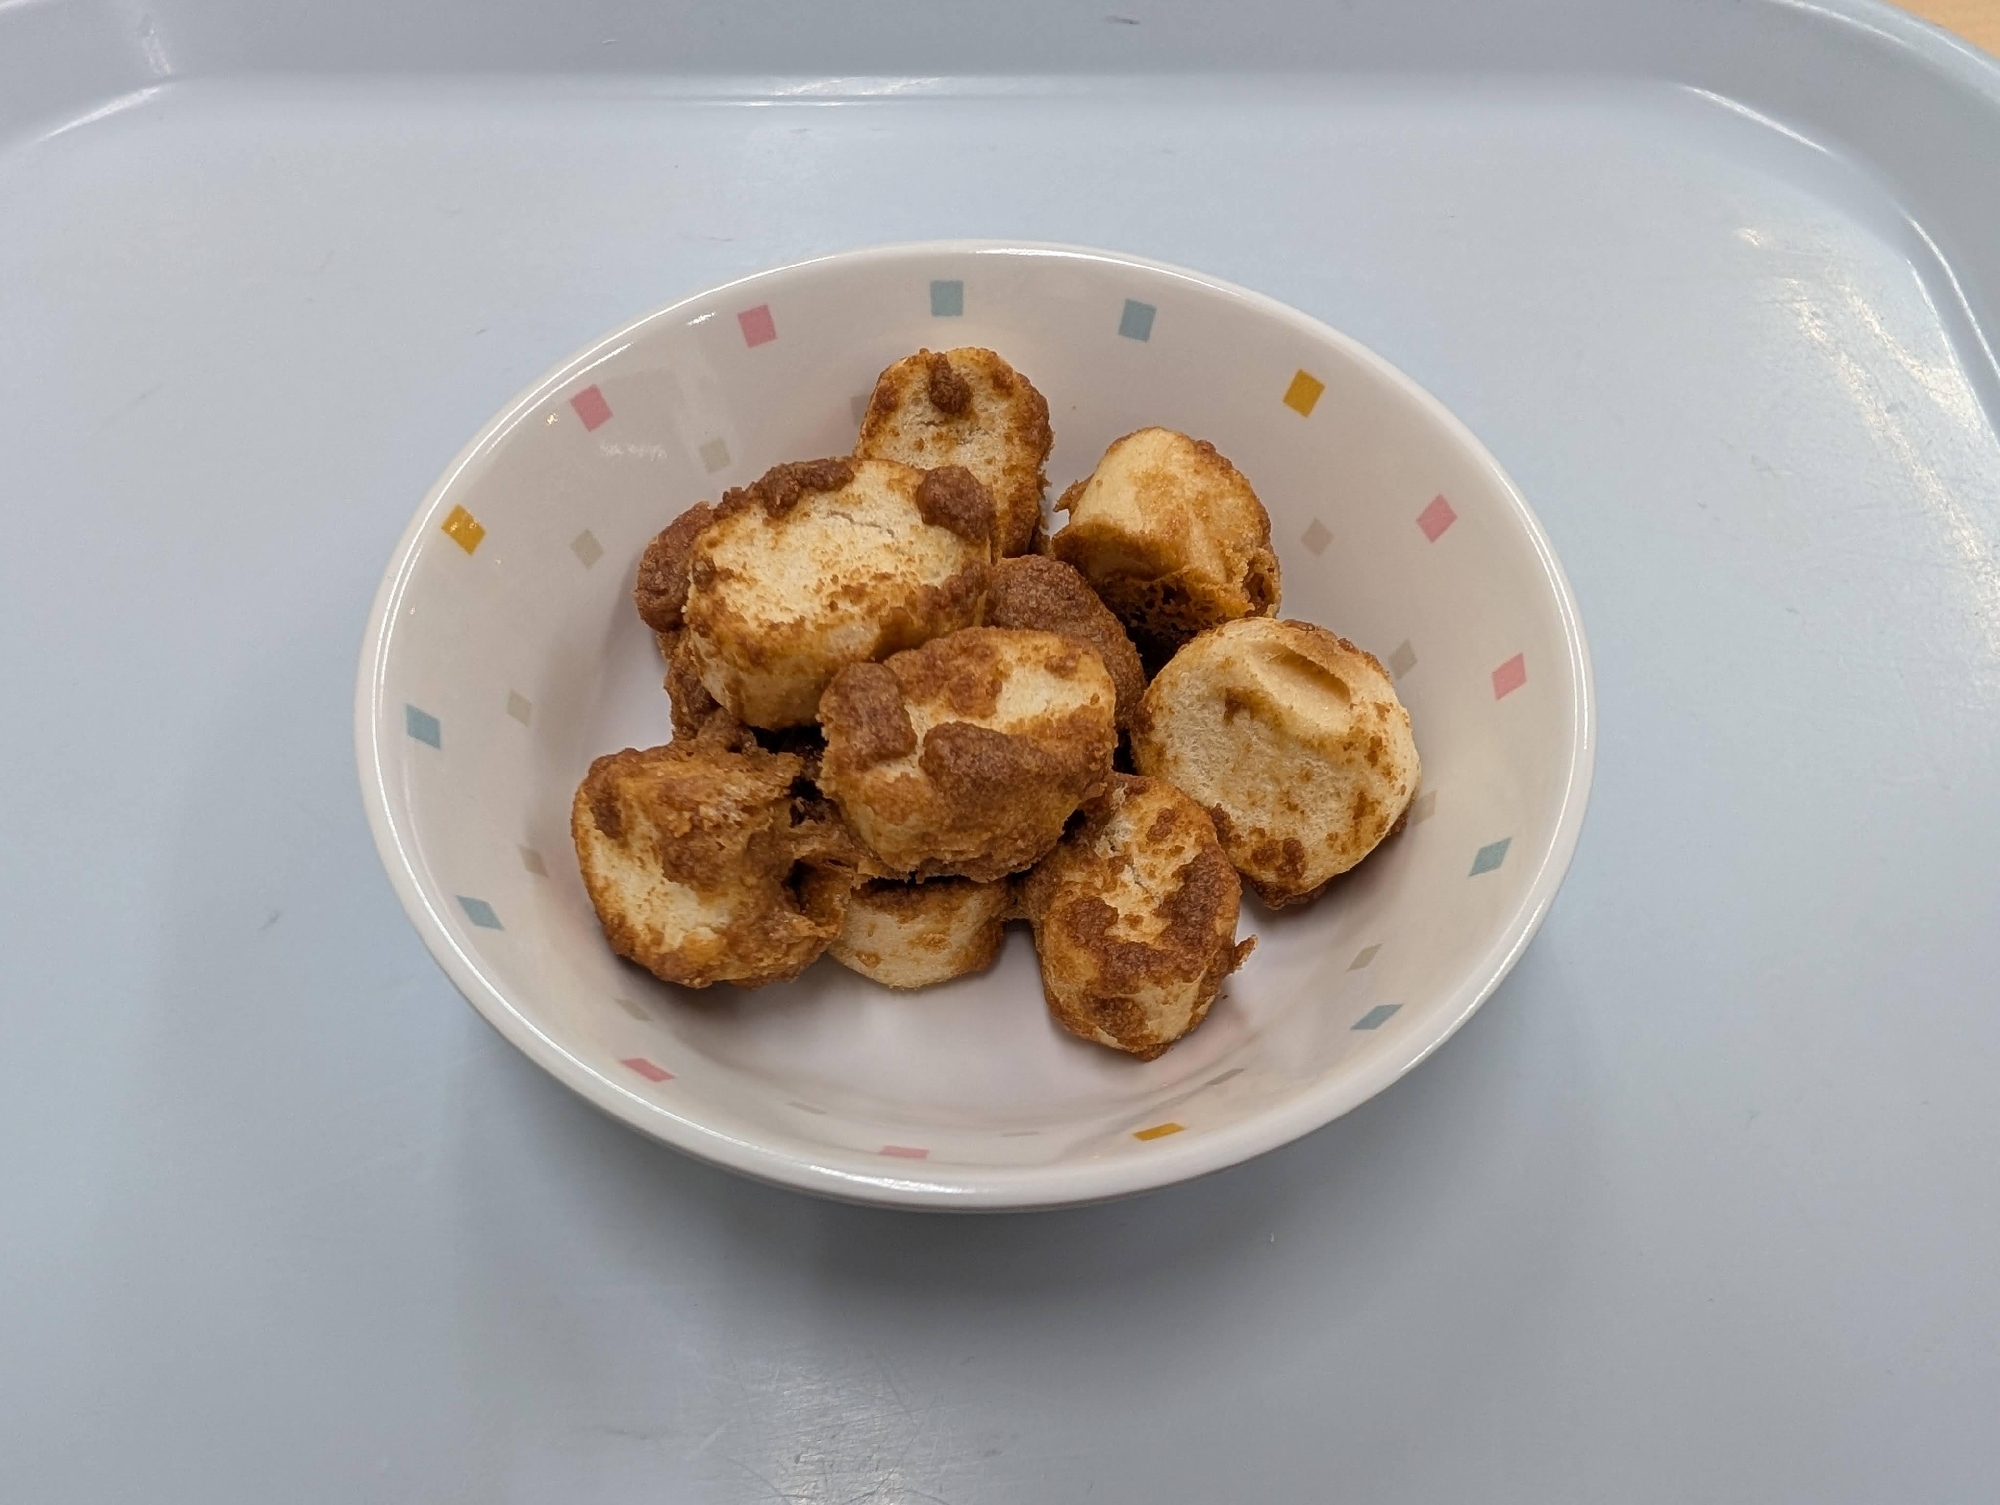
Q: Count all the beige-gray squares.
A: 13